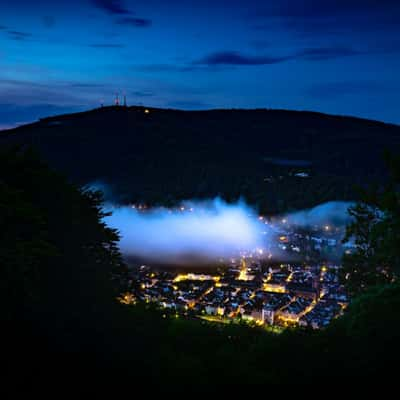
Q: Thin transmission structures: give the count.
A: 3